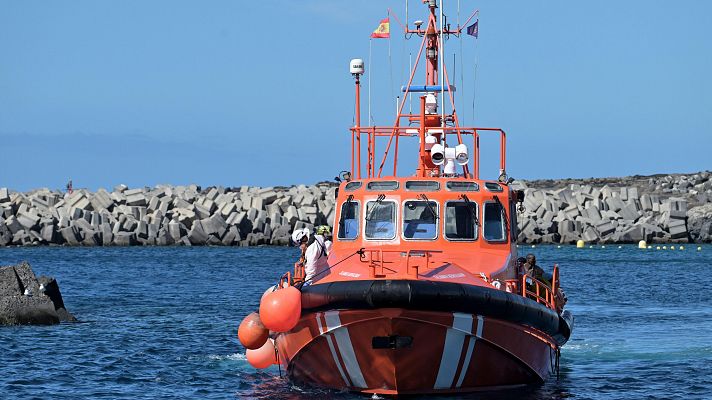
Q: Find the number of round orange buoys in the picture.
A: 3